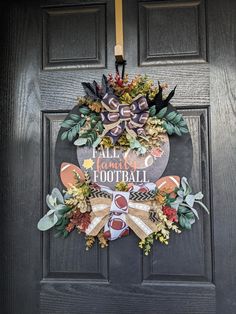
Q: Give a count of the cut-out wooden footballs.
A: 2